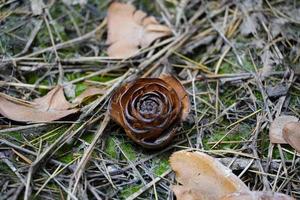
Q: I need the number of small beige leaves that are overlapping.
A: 2